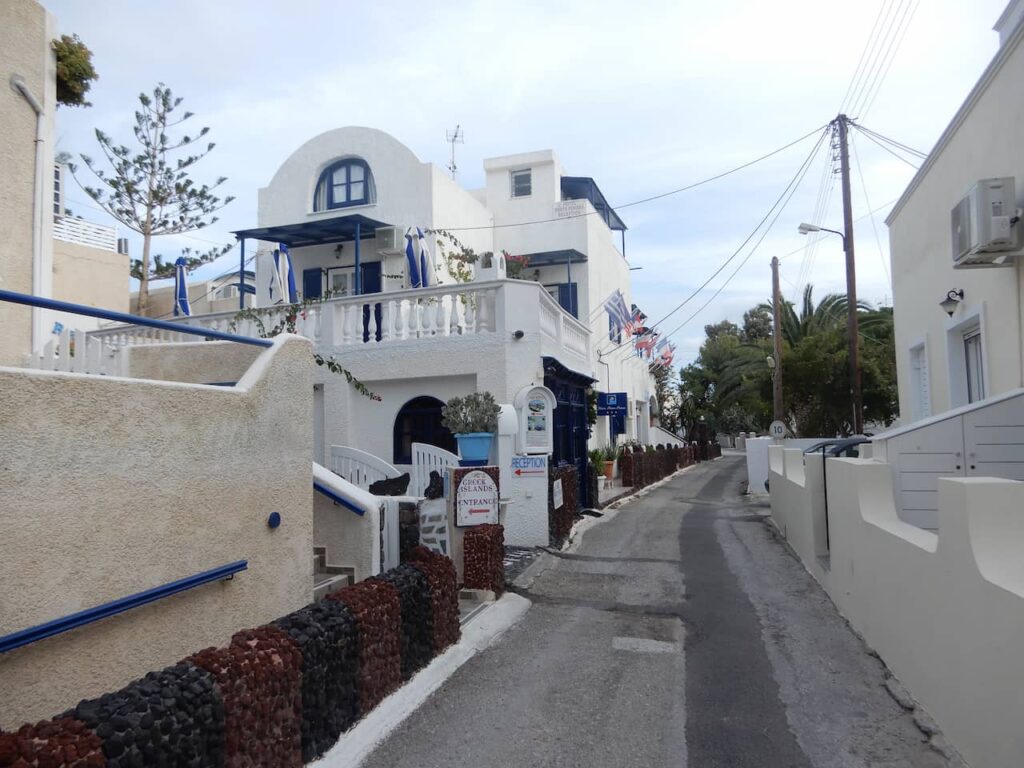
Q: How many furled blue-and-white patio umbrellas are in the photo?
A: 3